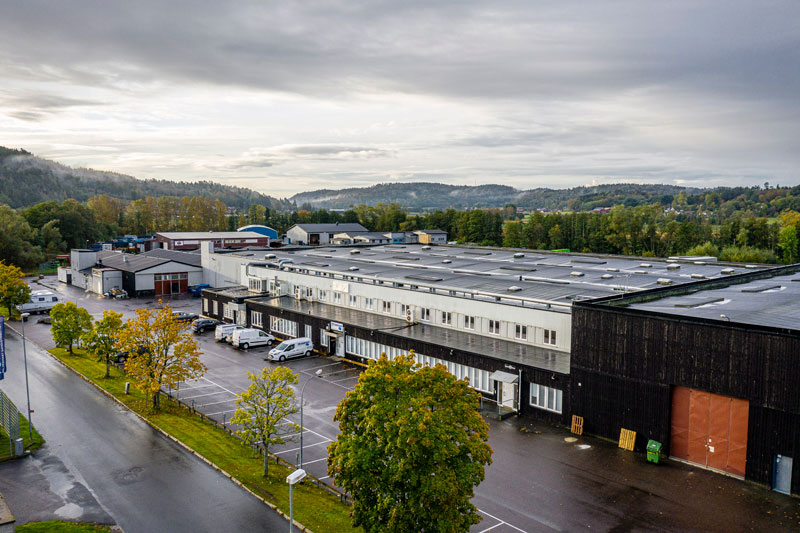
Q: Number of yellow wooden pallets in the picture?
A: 2